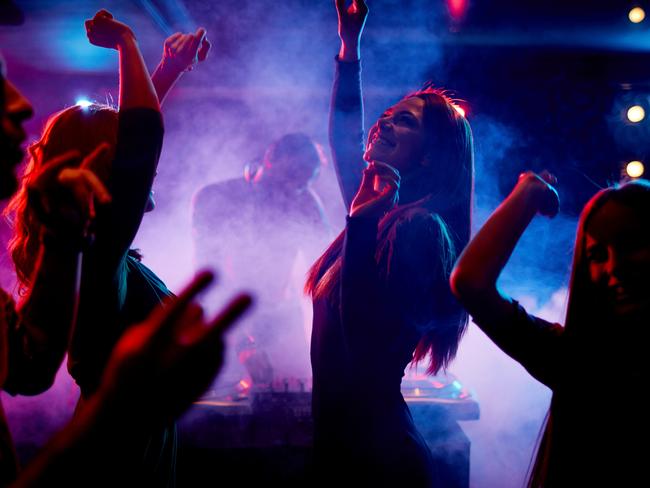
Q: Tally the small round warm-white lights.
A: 3